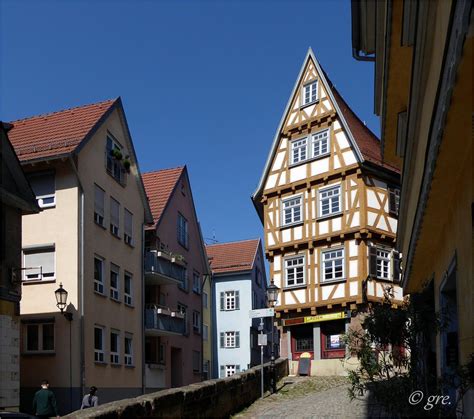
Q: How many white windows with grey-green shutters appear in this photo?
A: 3